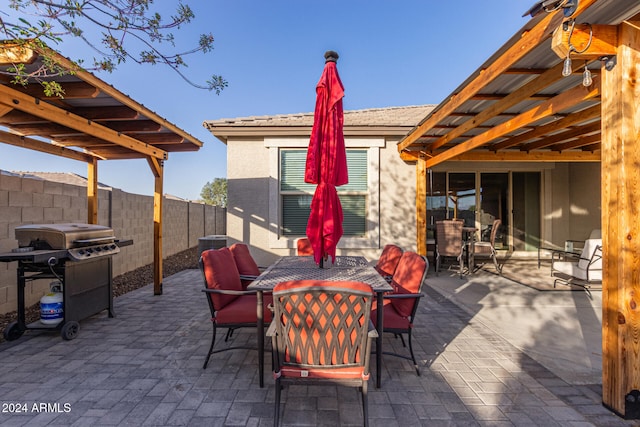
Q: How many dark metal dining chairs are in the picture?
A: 6